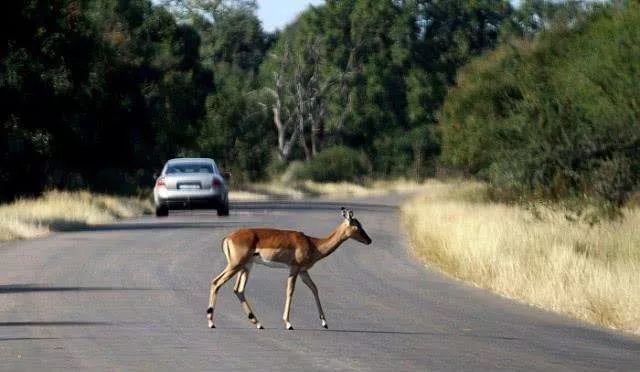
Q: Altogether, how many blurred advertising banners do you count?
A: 0